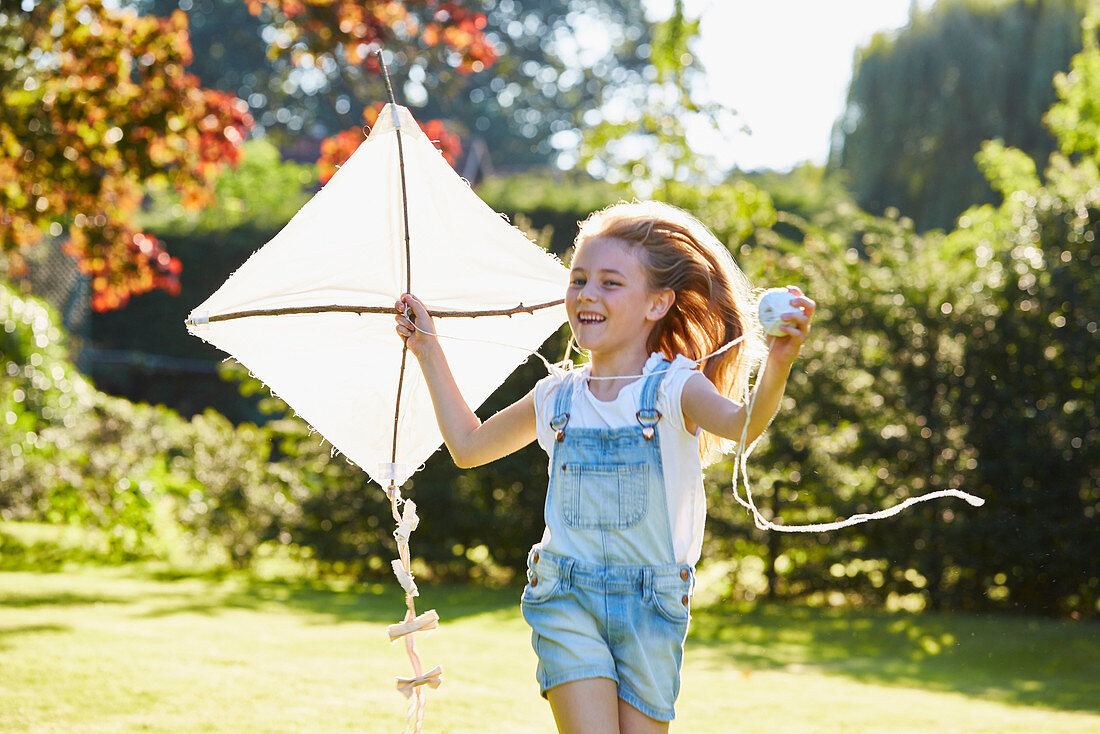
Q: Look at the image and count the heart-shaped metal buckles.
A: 2